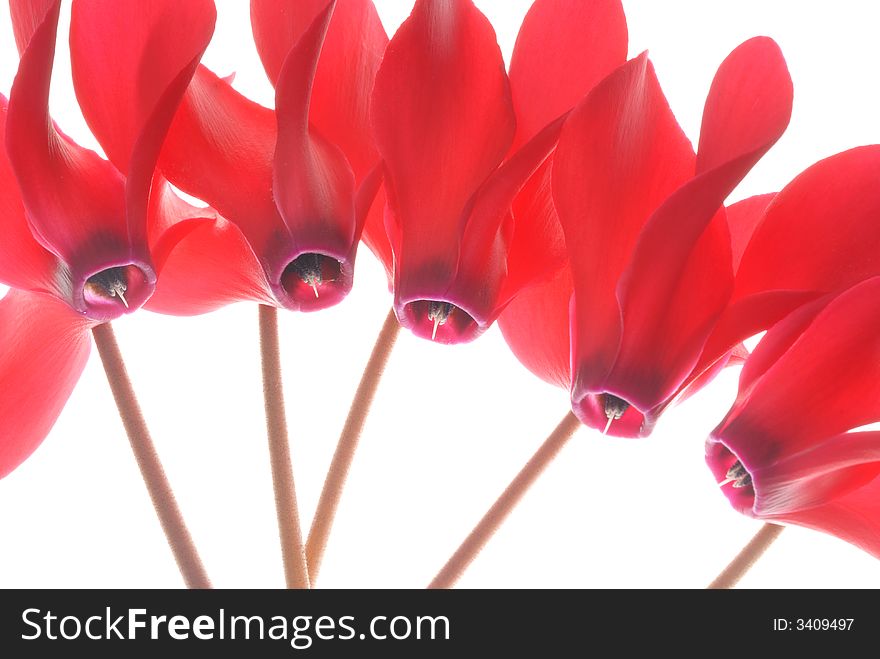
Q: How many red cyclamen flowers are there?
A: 5